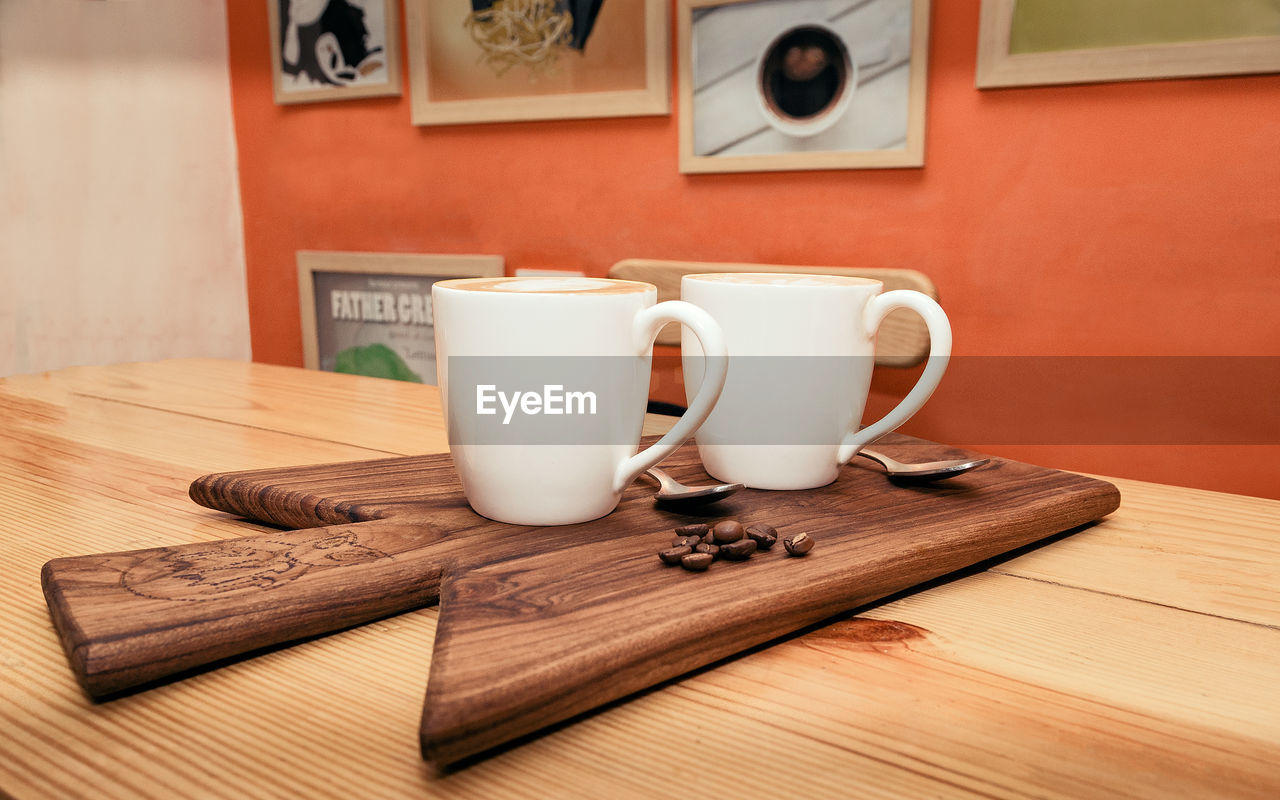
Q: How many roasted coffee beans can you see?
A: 10